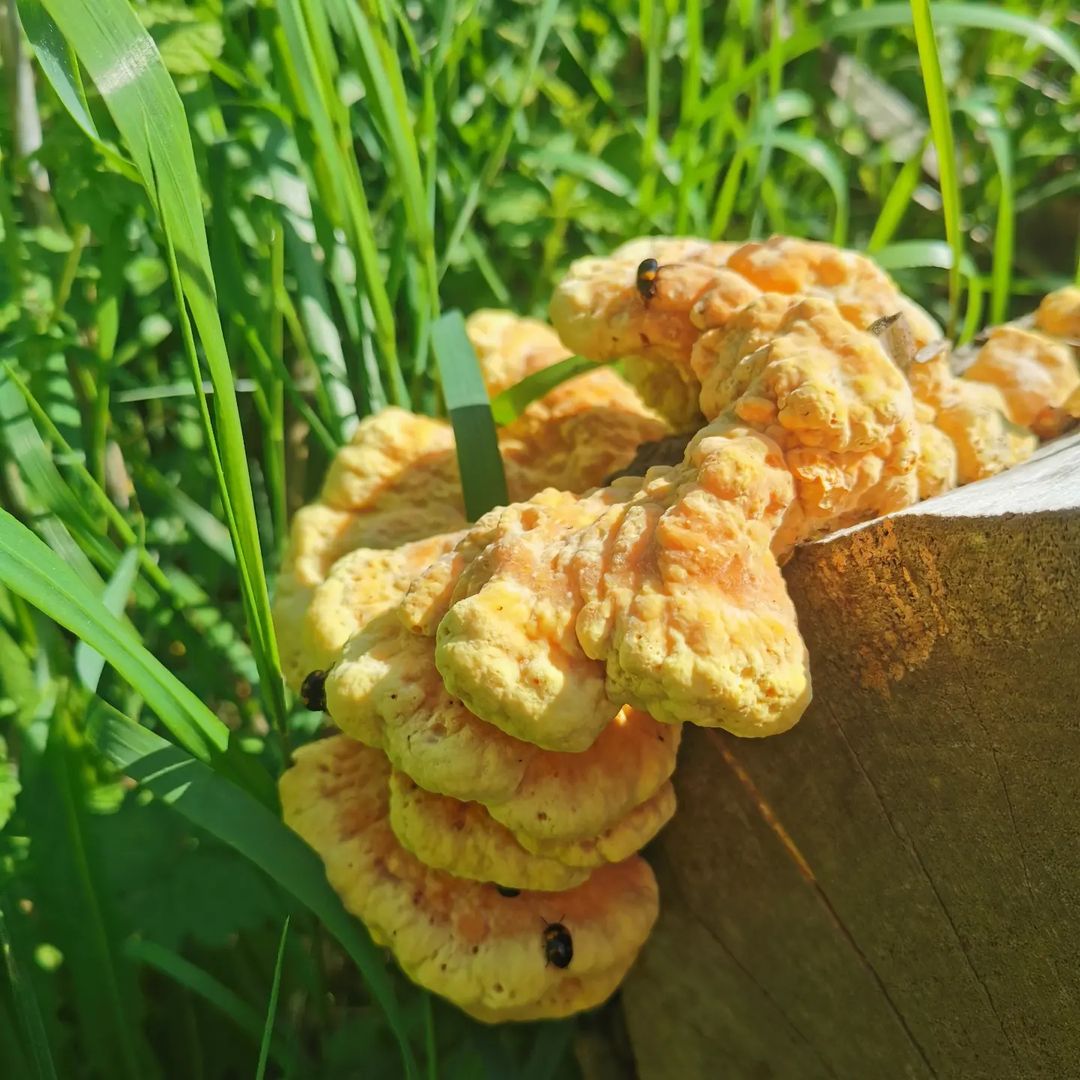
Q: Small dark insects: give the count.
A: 4